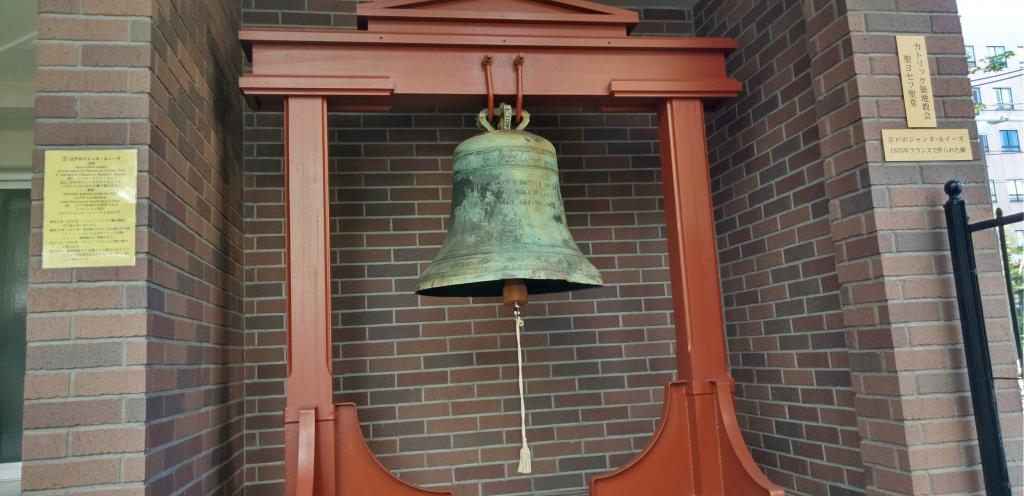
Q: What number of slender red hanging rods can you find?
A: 2